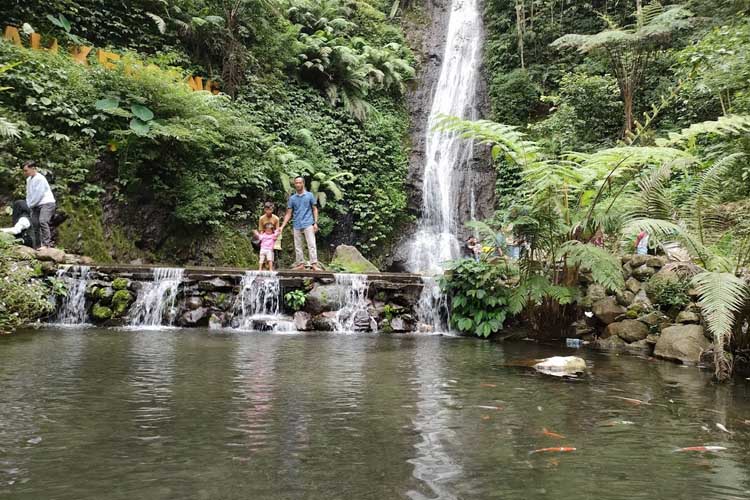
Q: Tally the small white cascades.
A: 5